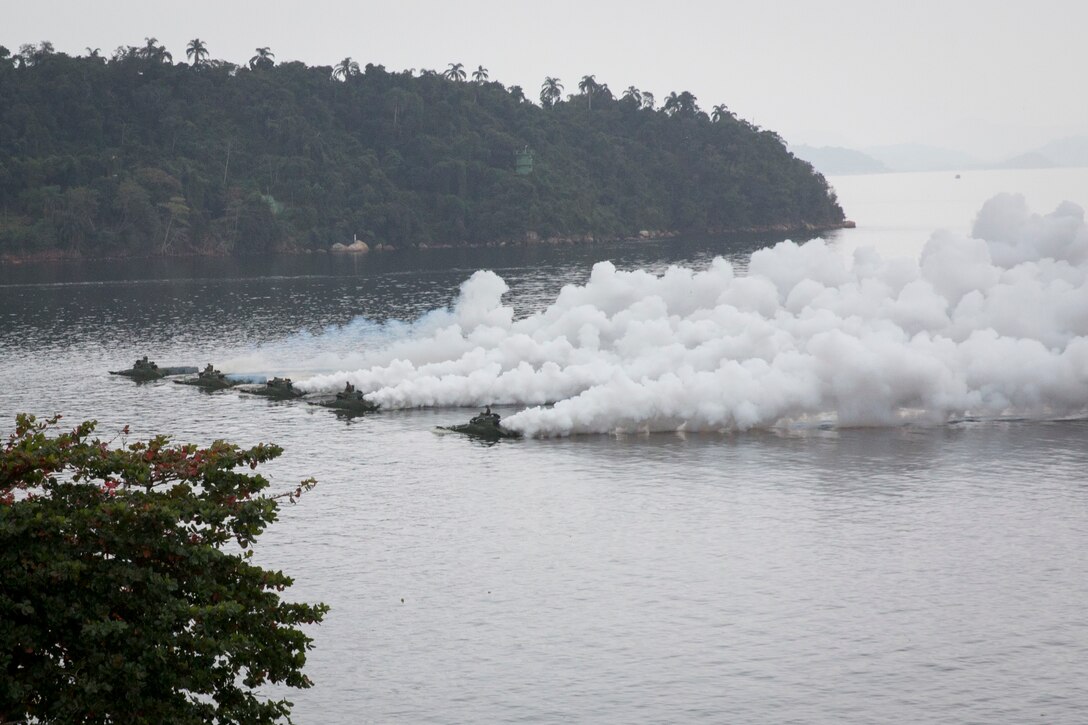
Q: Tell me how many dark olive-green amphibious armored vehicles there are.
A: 5